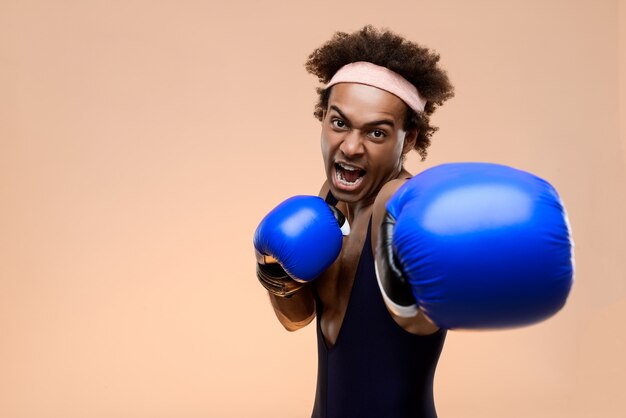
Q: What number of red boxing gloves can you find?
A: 0